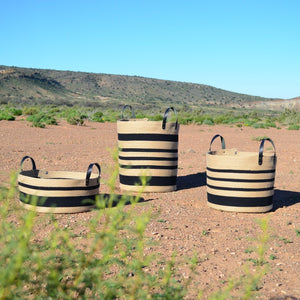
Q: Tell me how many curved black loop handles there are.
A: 6